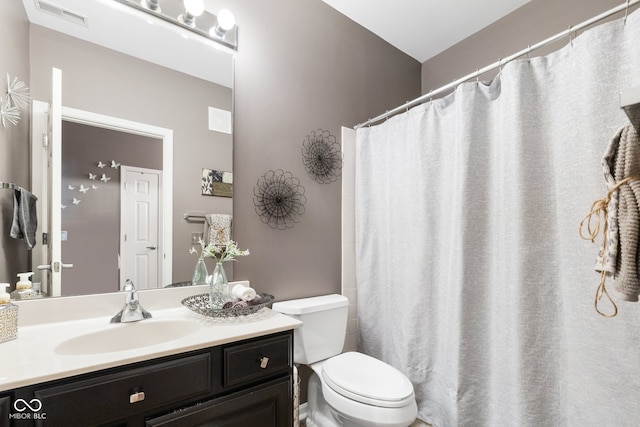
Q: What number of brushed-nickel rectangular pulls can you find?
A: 2